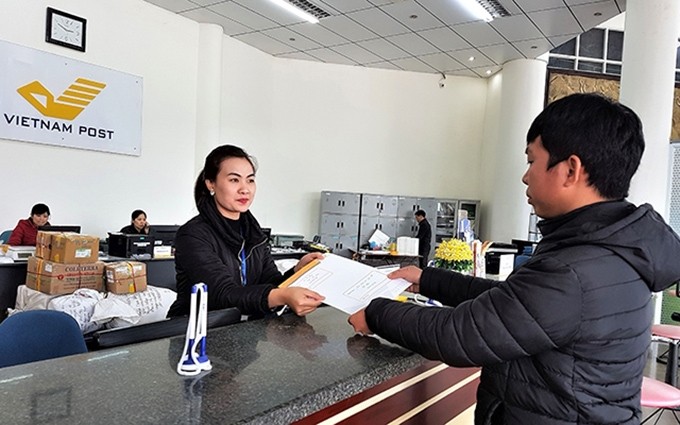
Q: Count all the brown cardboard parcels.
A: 4